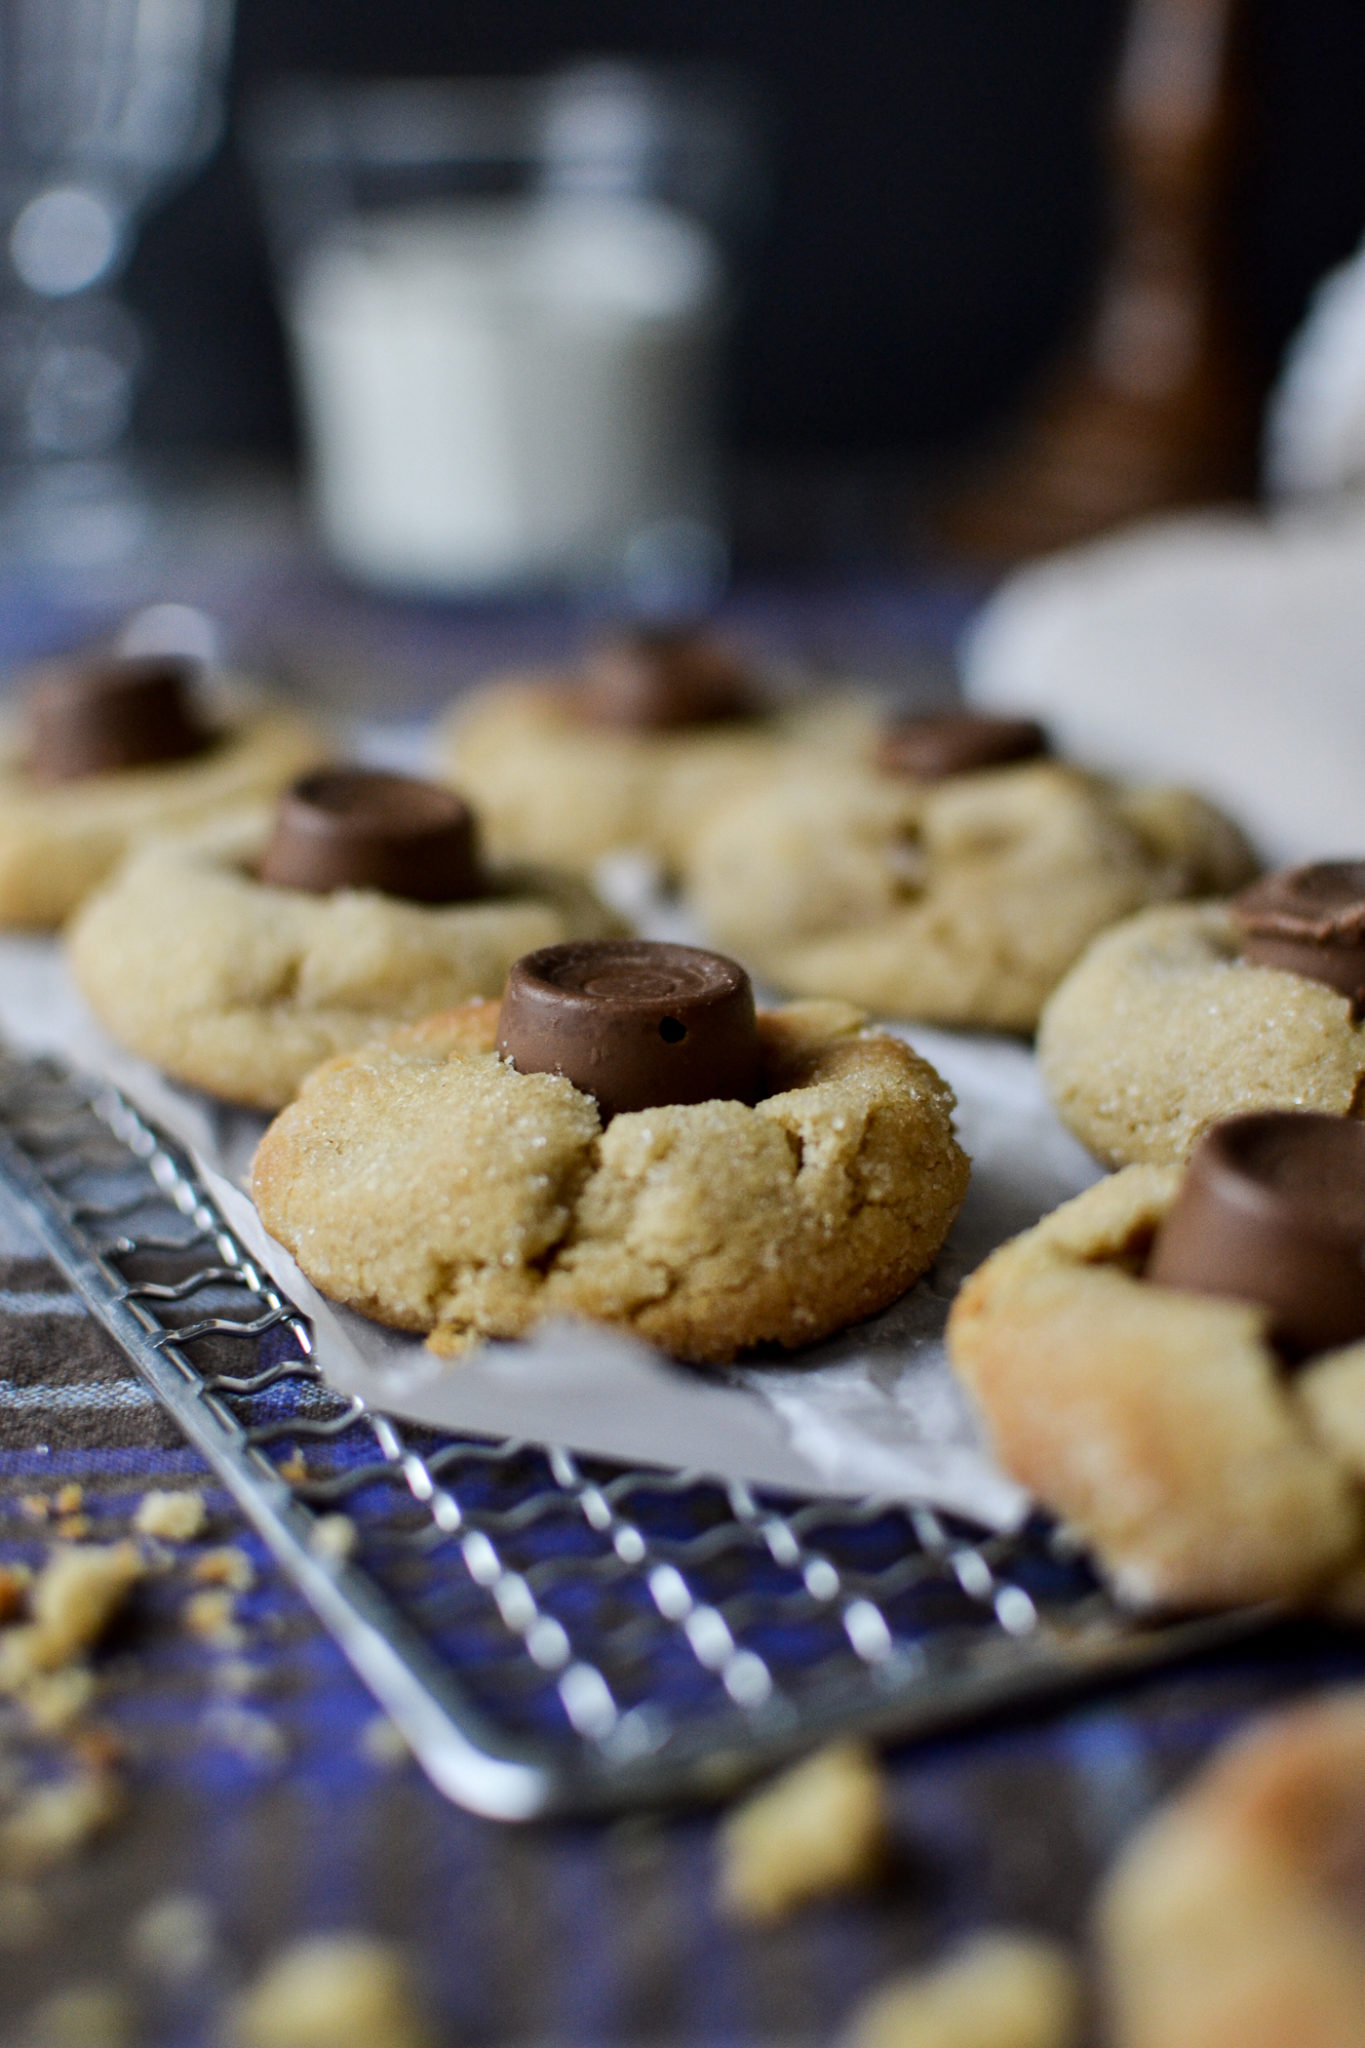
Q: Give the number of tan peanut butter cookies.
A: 8